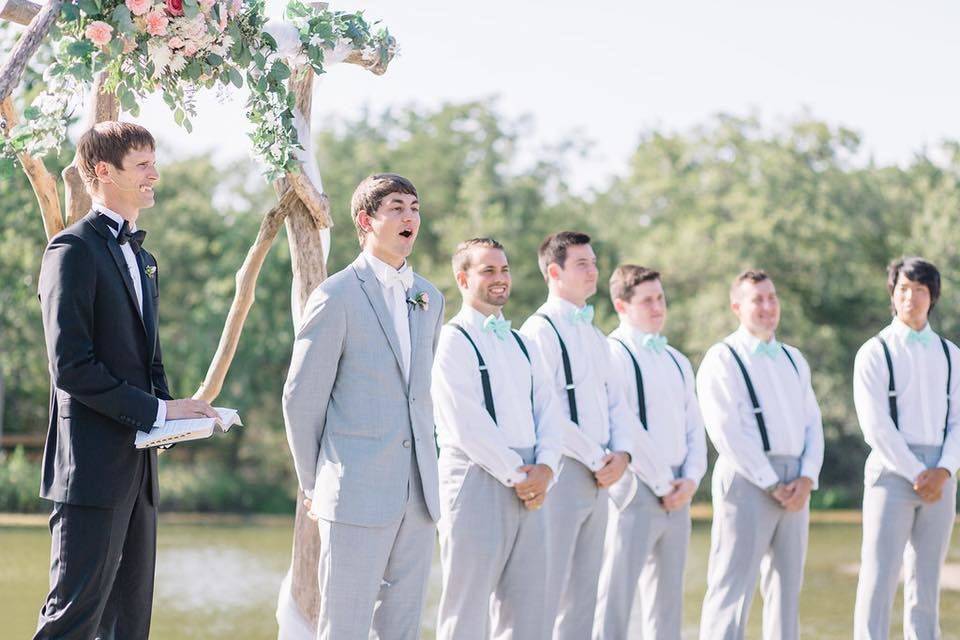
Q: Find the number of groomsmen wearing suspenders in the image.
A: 5